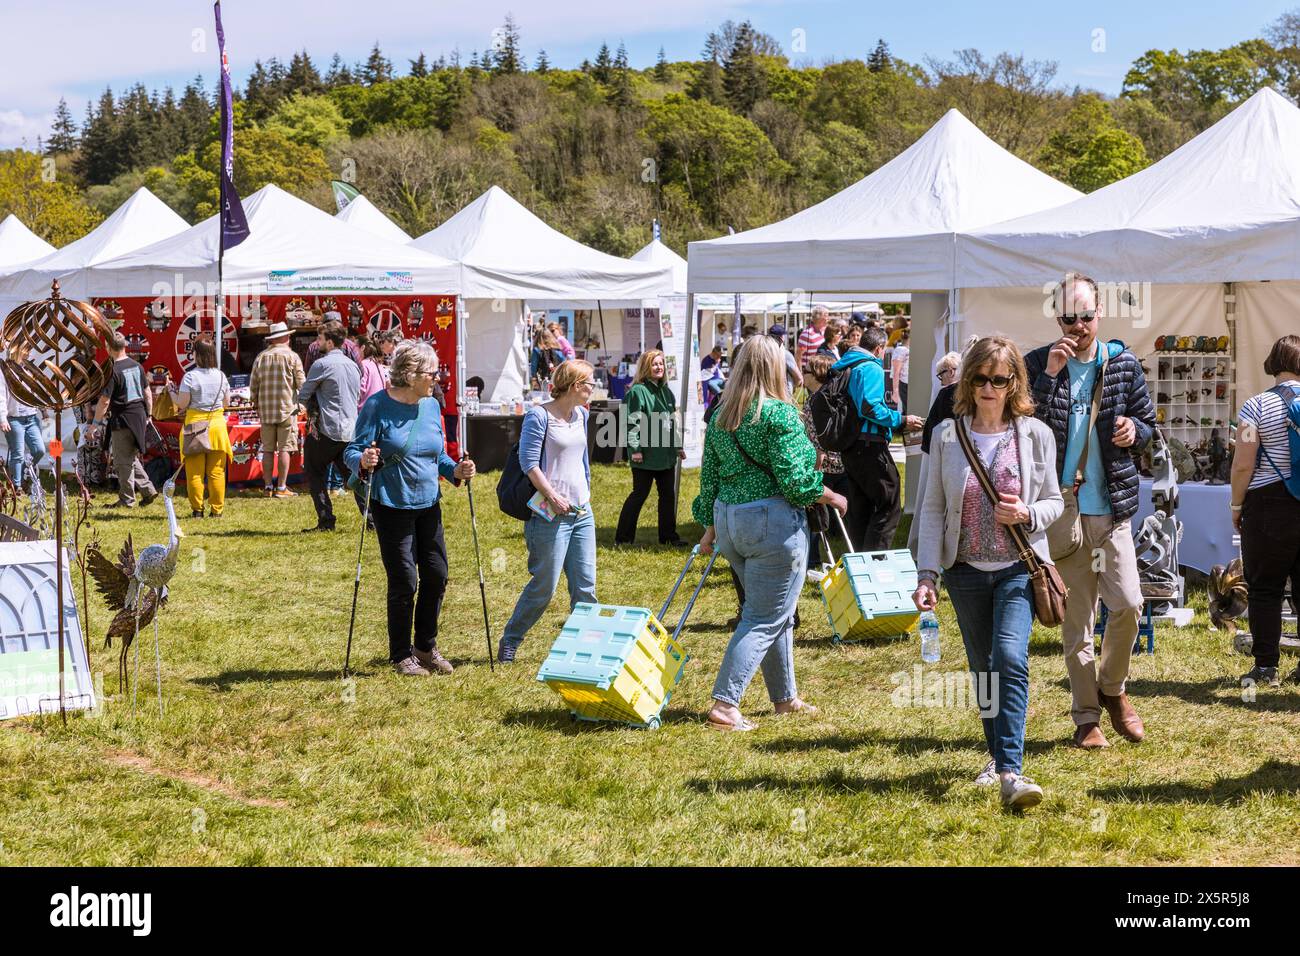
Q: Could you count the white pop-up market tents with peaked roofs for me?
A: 8